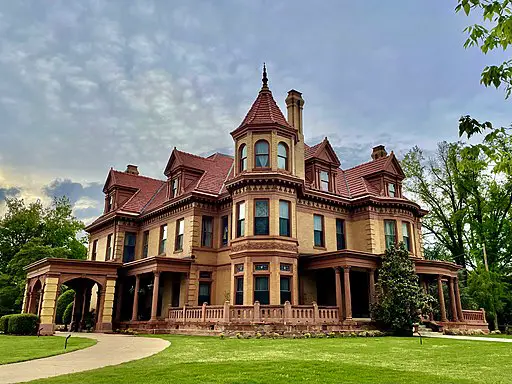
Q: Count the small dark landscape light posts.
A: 3